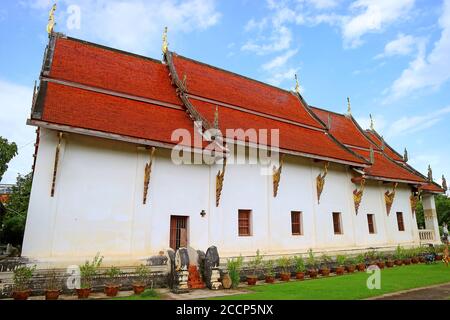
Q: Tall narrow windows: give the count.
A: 5